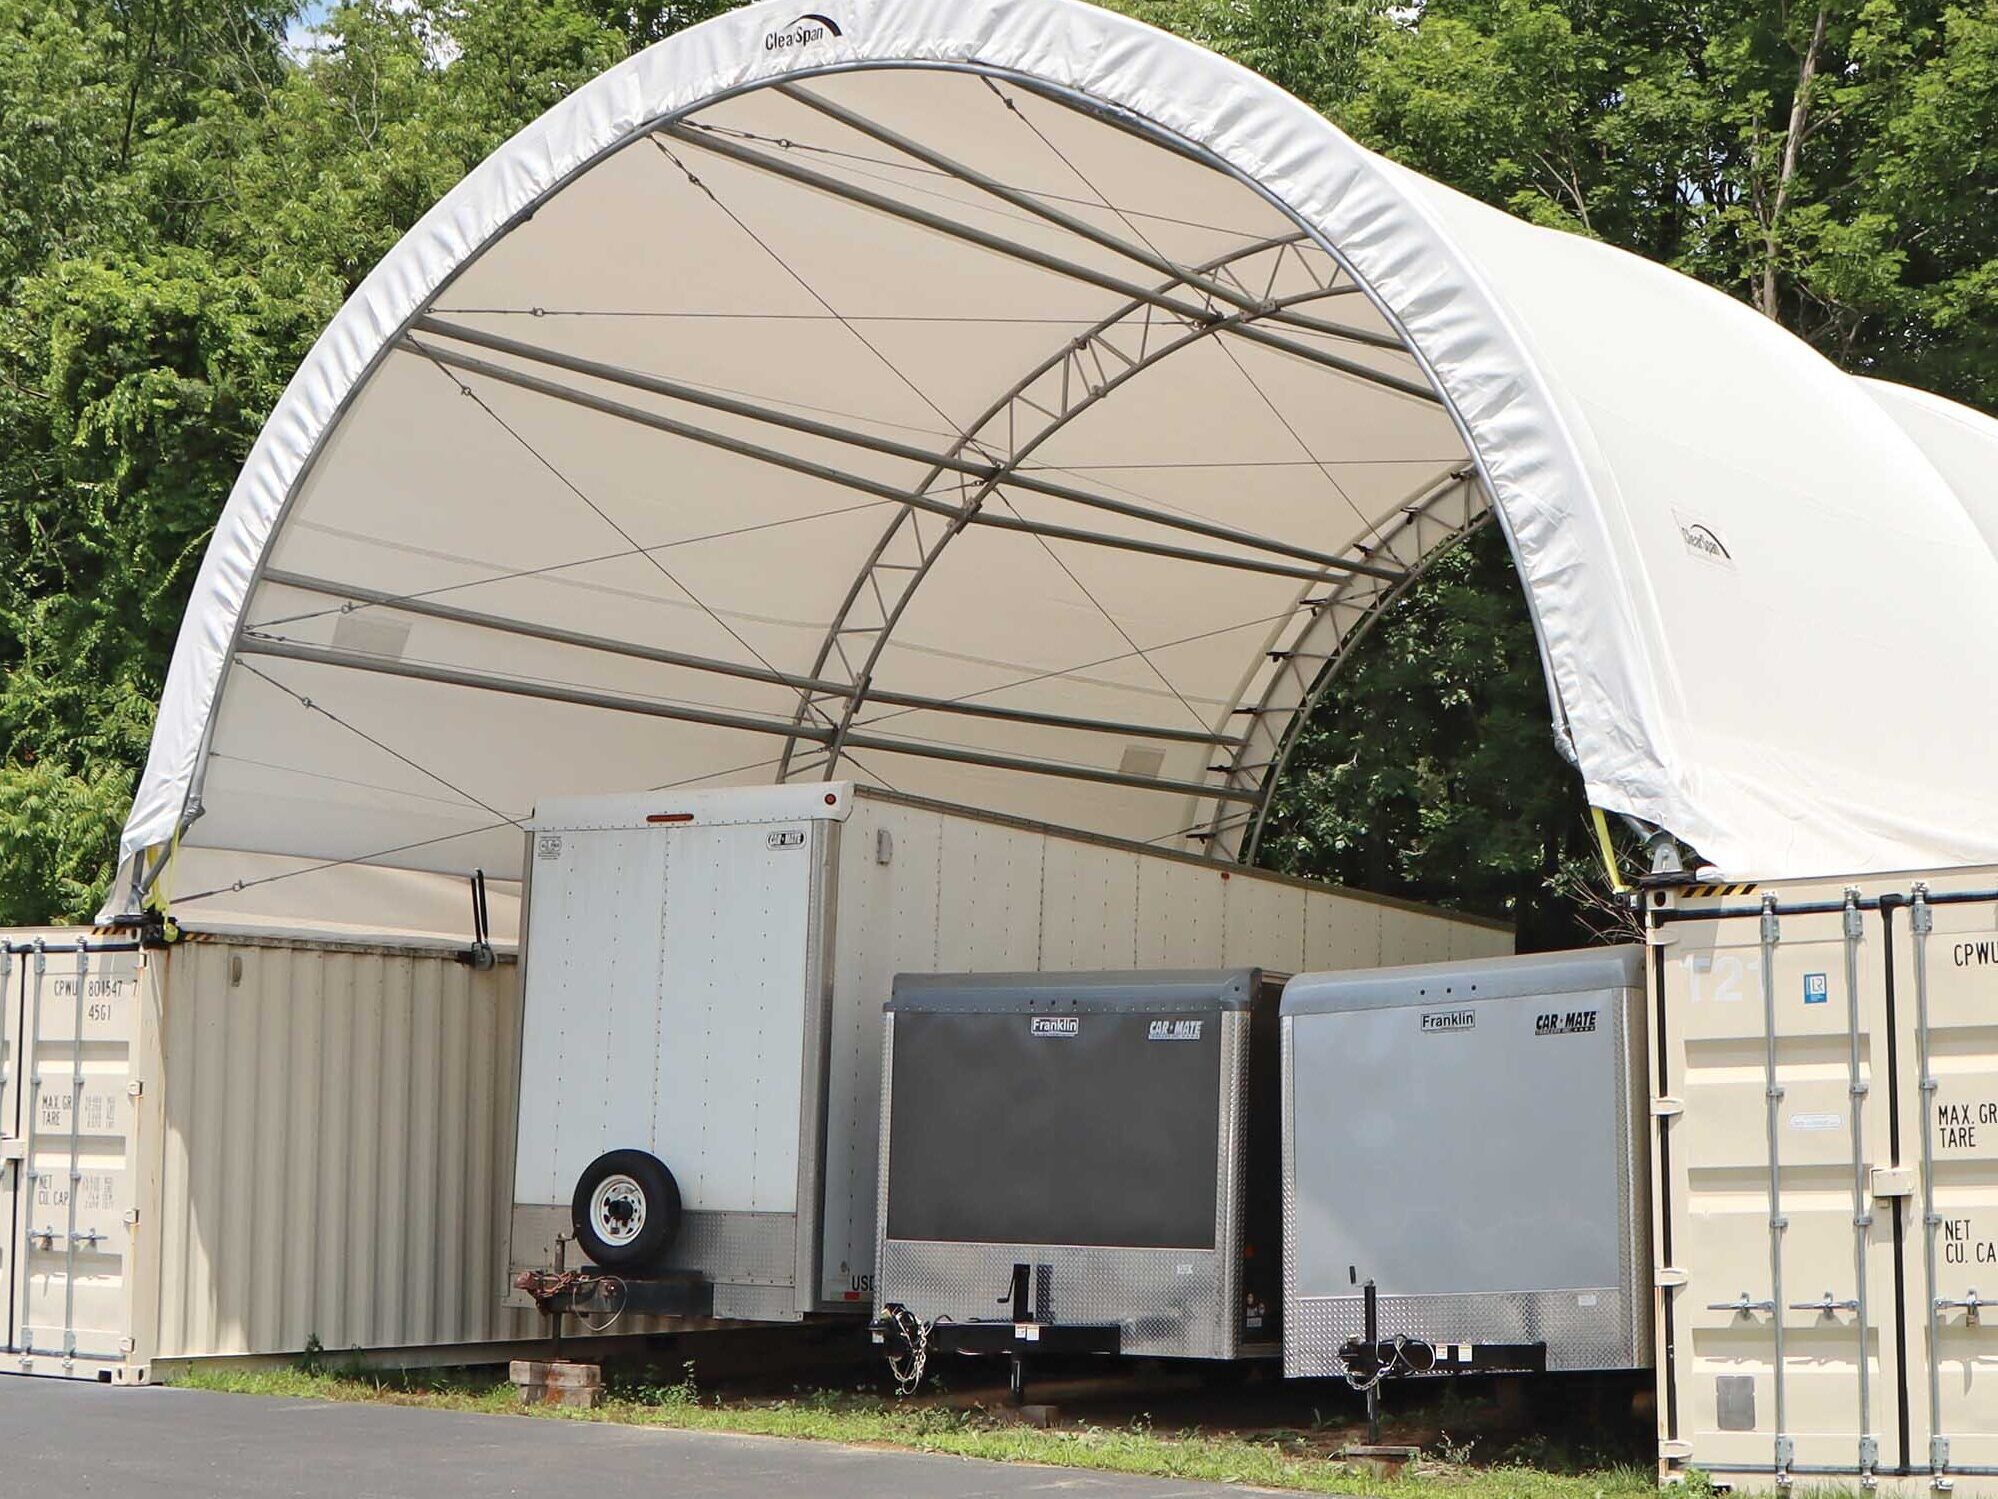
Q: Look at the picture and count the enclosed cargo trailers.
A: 3